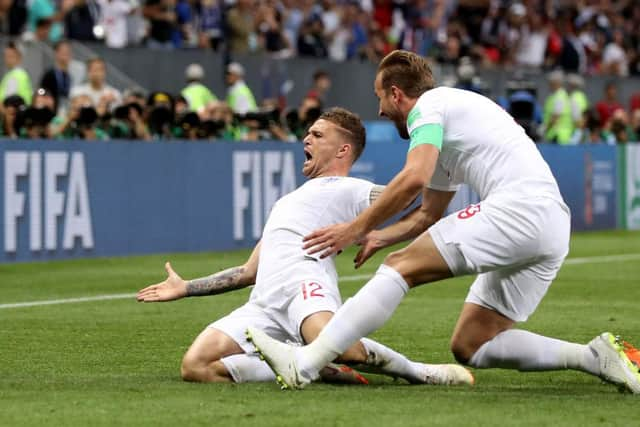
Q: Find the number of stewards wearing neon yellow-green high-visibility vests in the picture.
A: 5